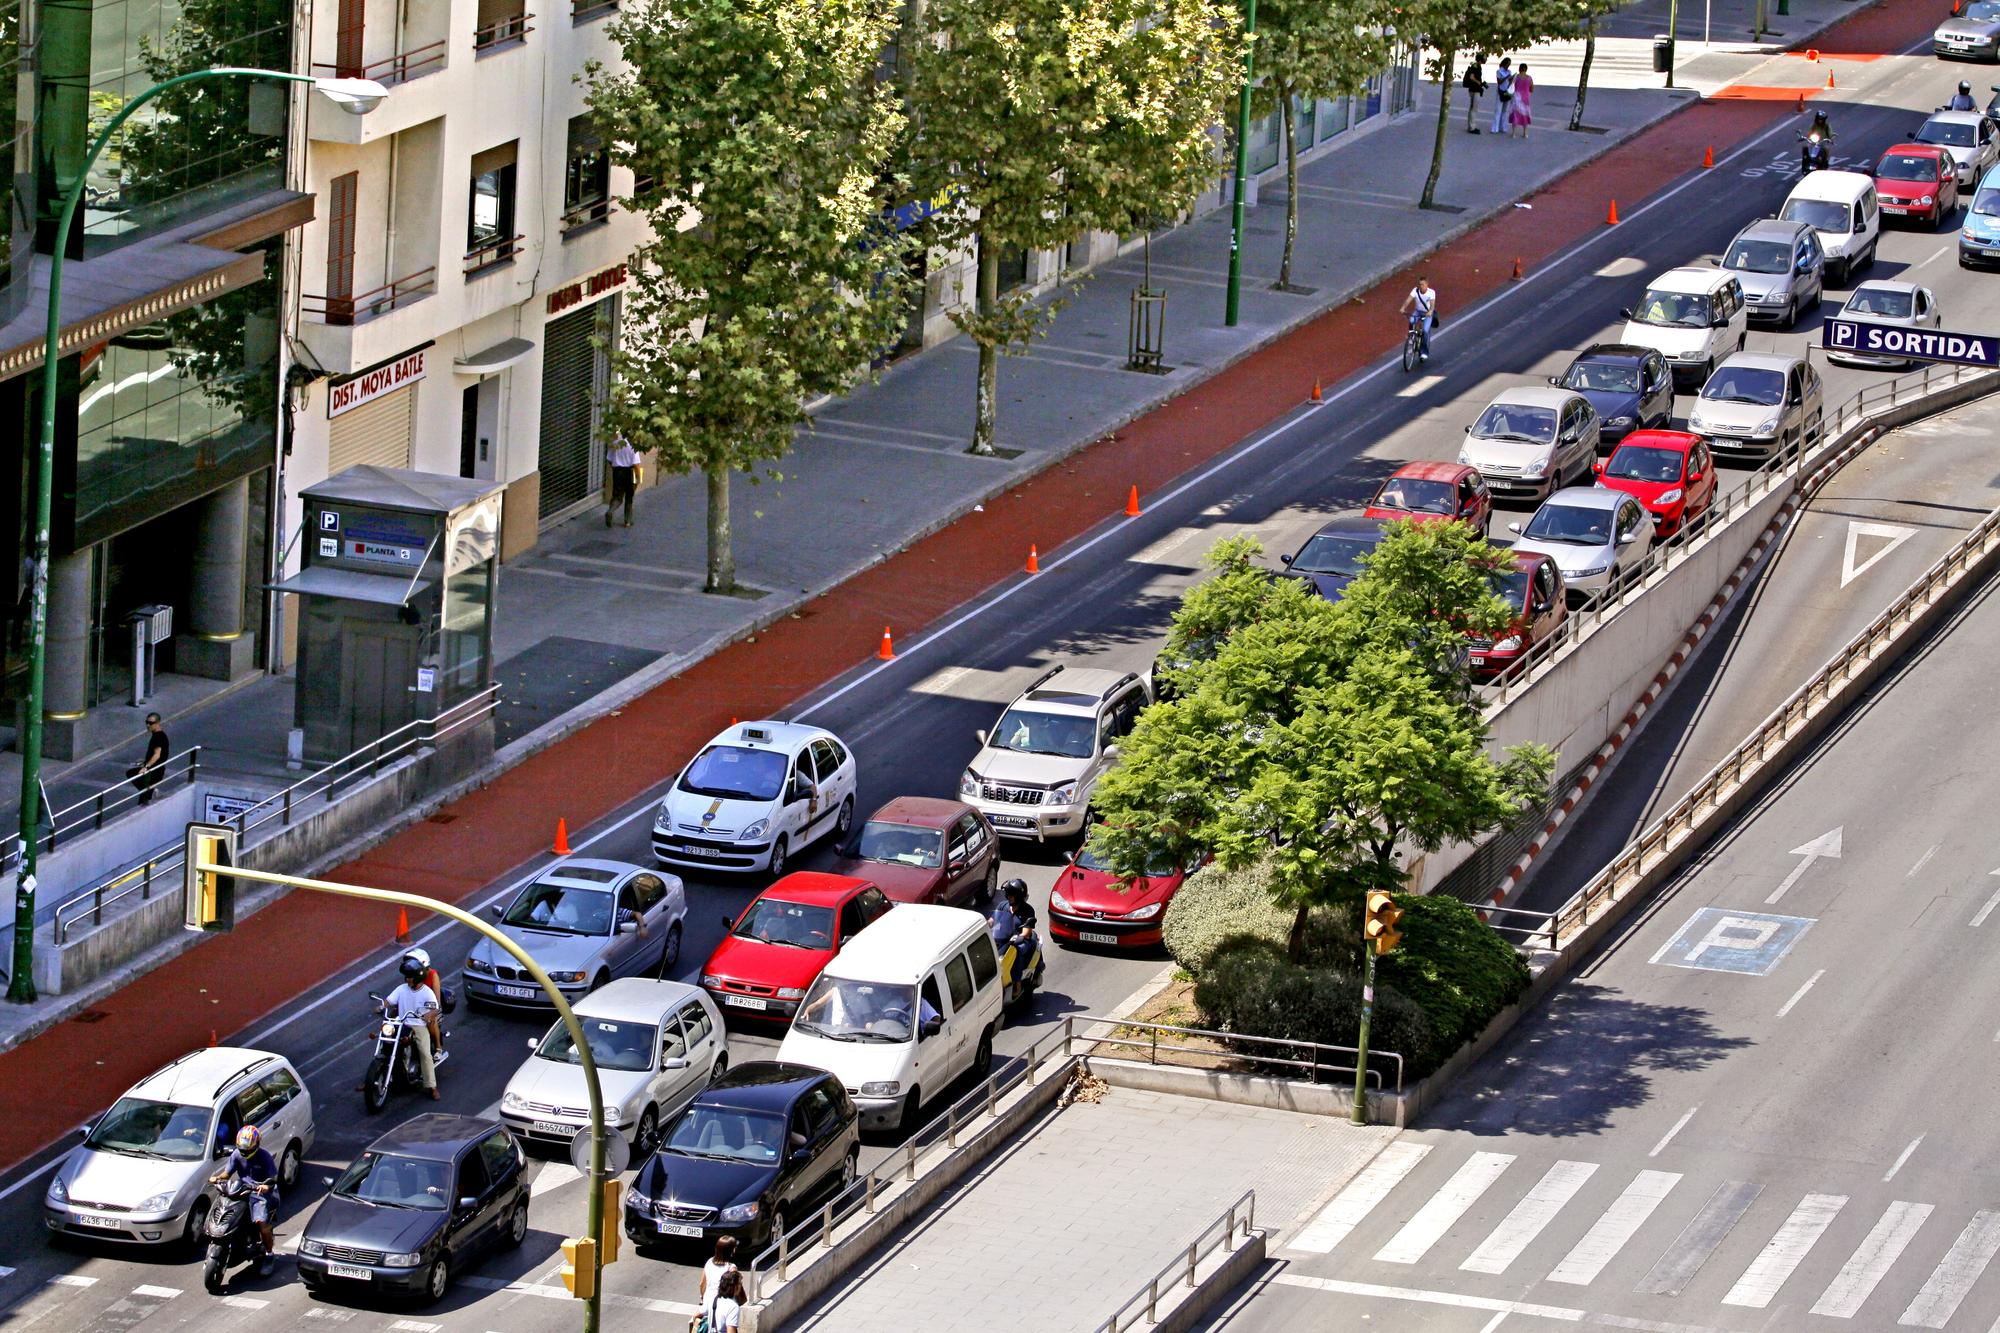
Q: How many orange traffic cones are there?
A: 15